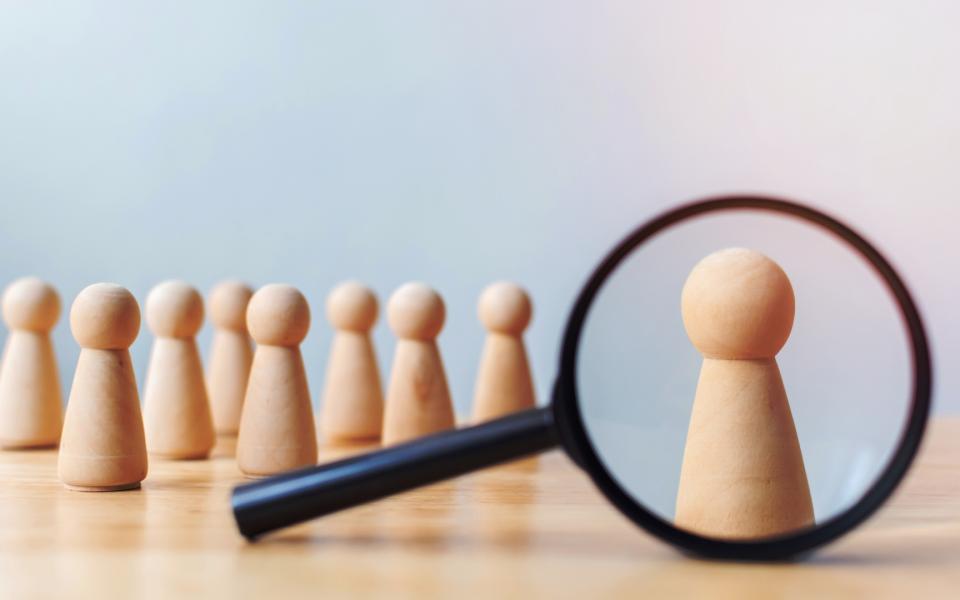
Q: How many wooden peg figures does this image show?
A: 9